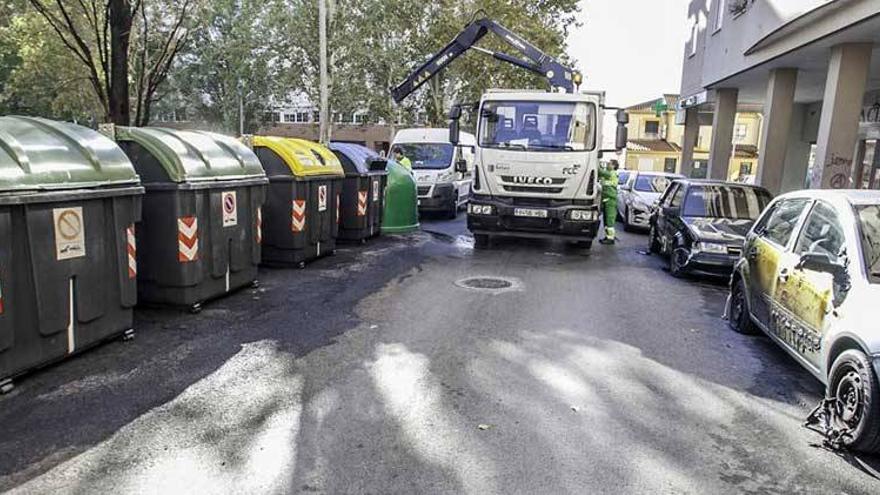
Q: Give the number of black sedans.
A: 1